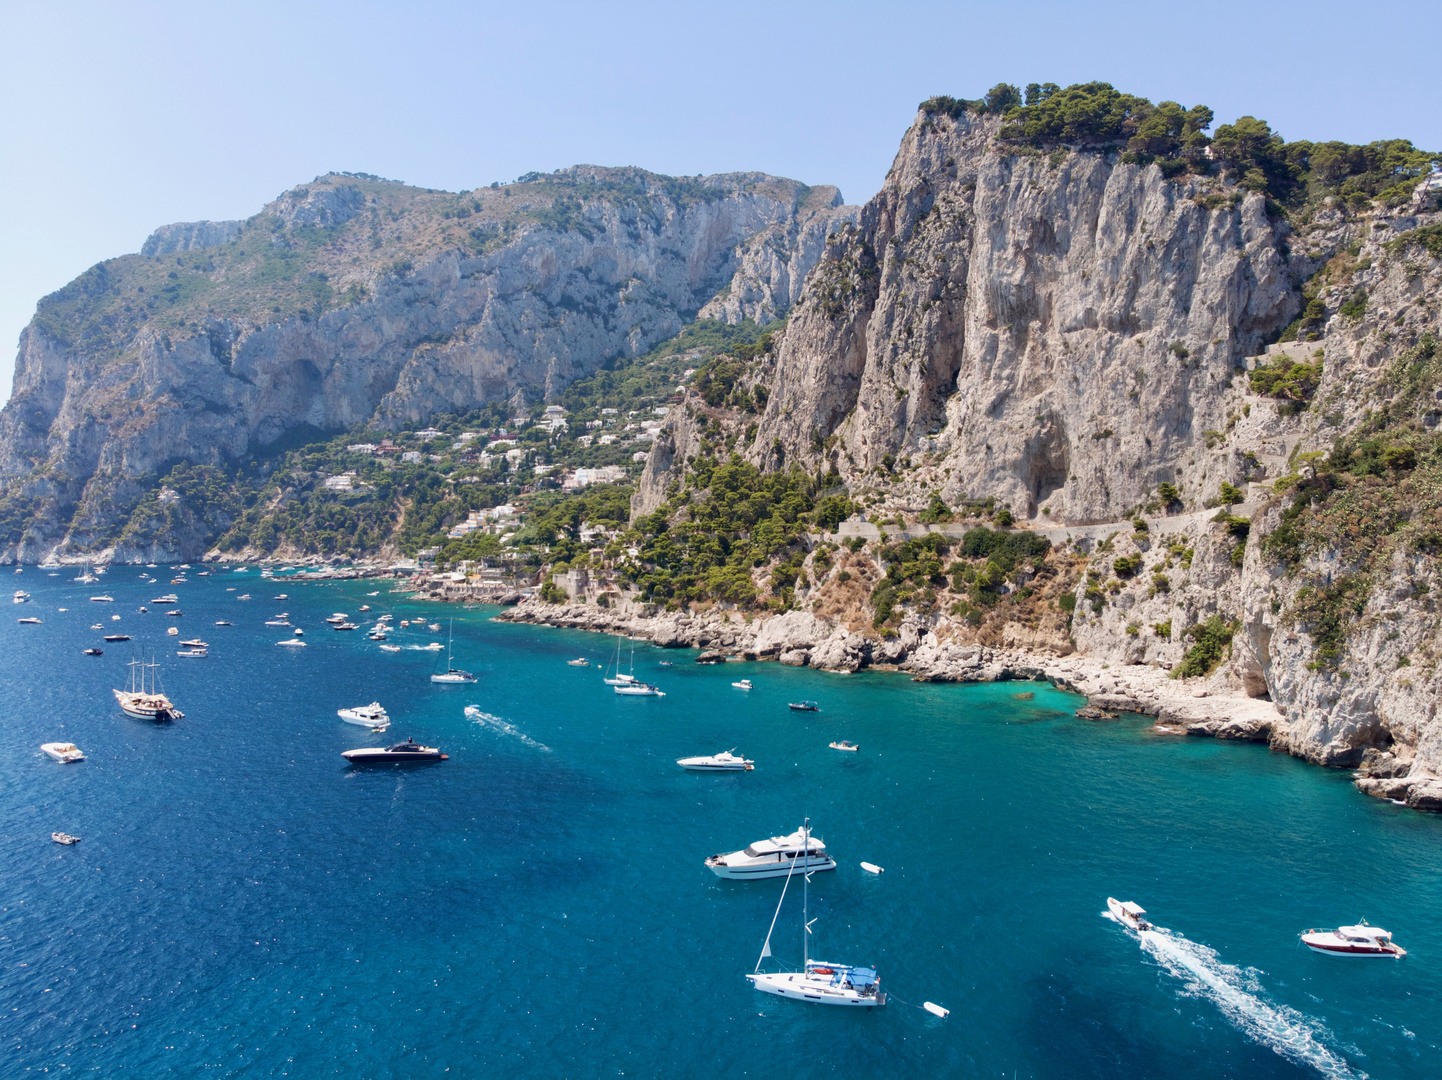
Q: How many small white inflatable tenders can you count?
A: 2